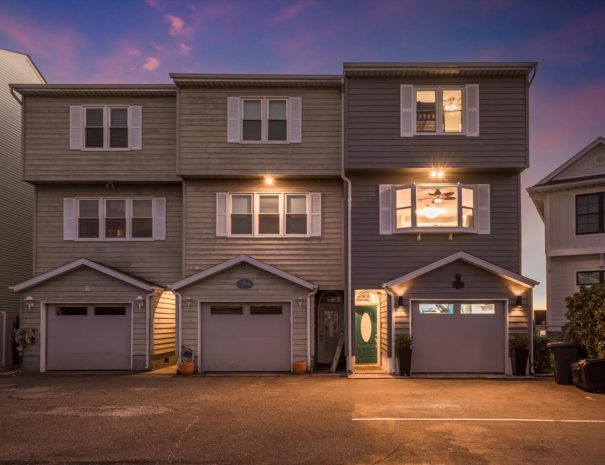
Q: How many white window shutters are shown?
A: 12